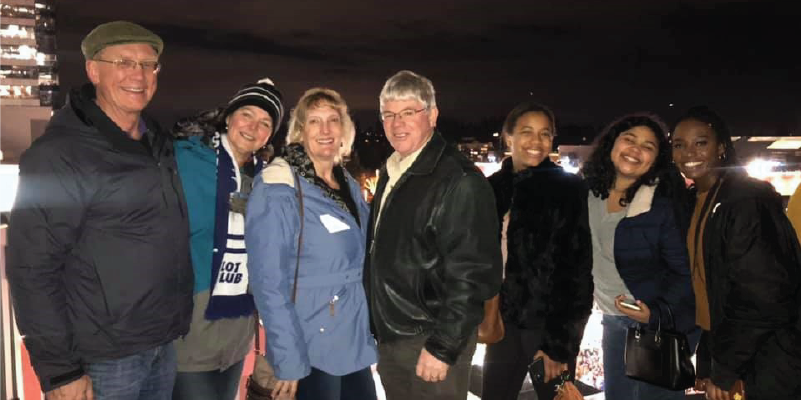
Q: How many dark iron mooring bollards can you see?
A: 0